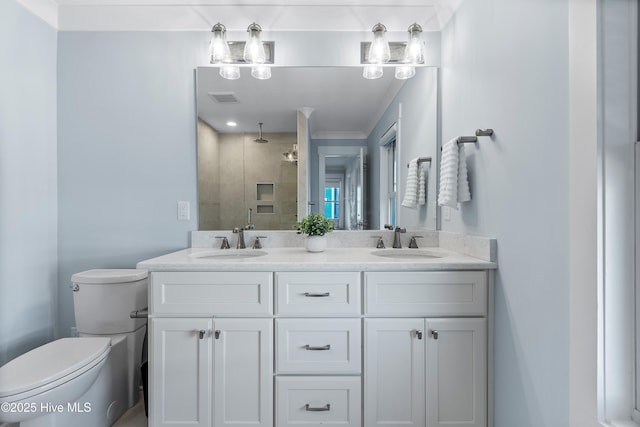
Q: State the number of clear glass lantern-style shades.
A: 4